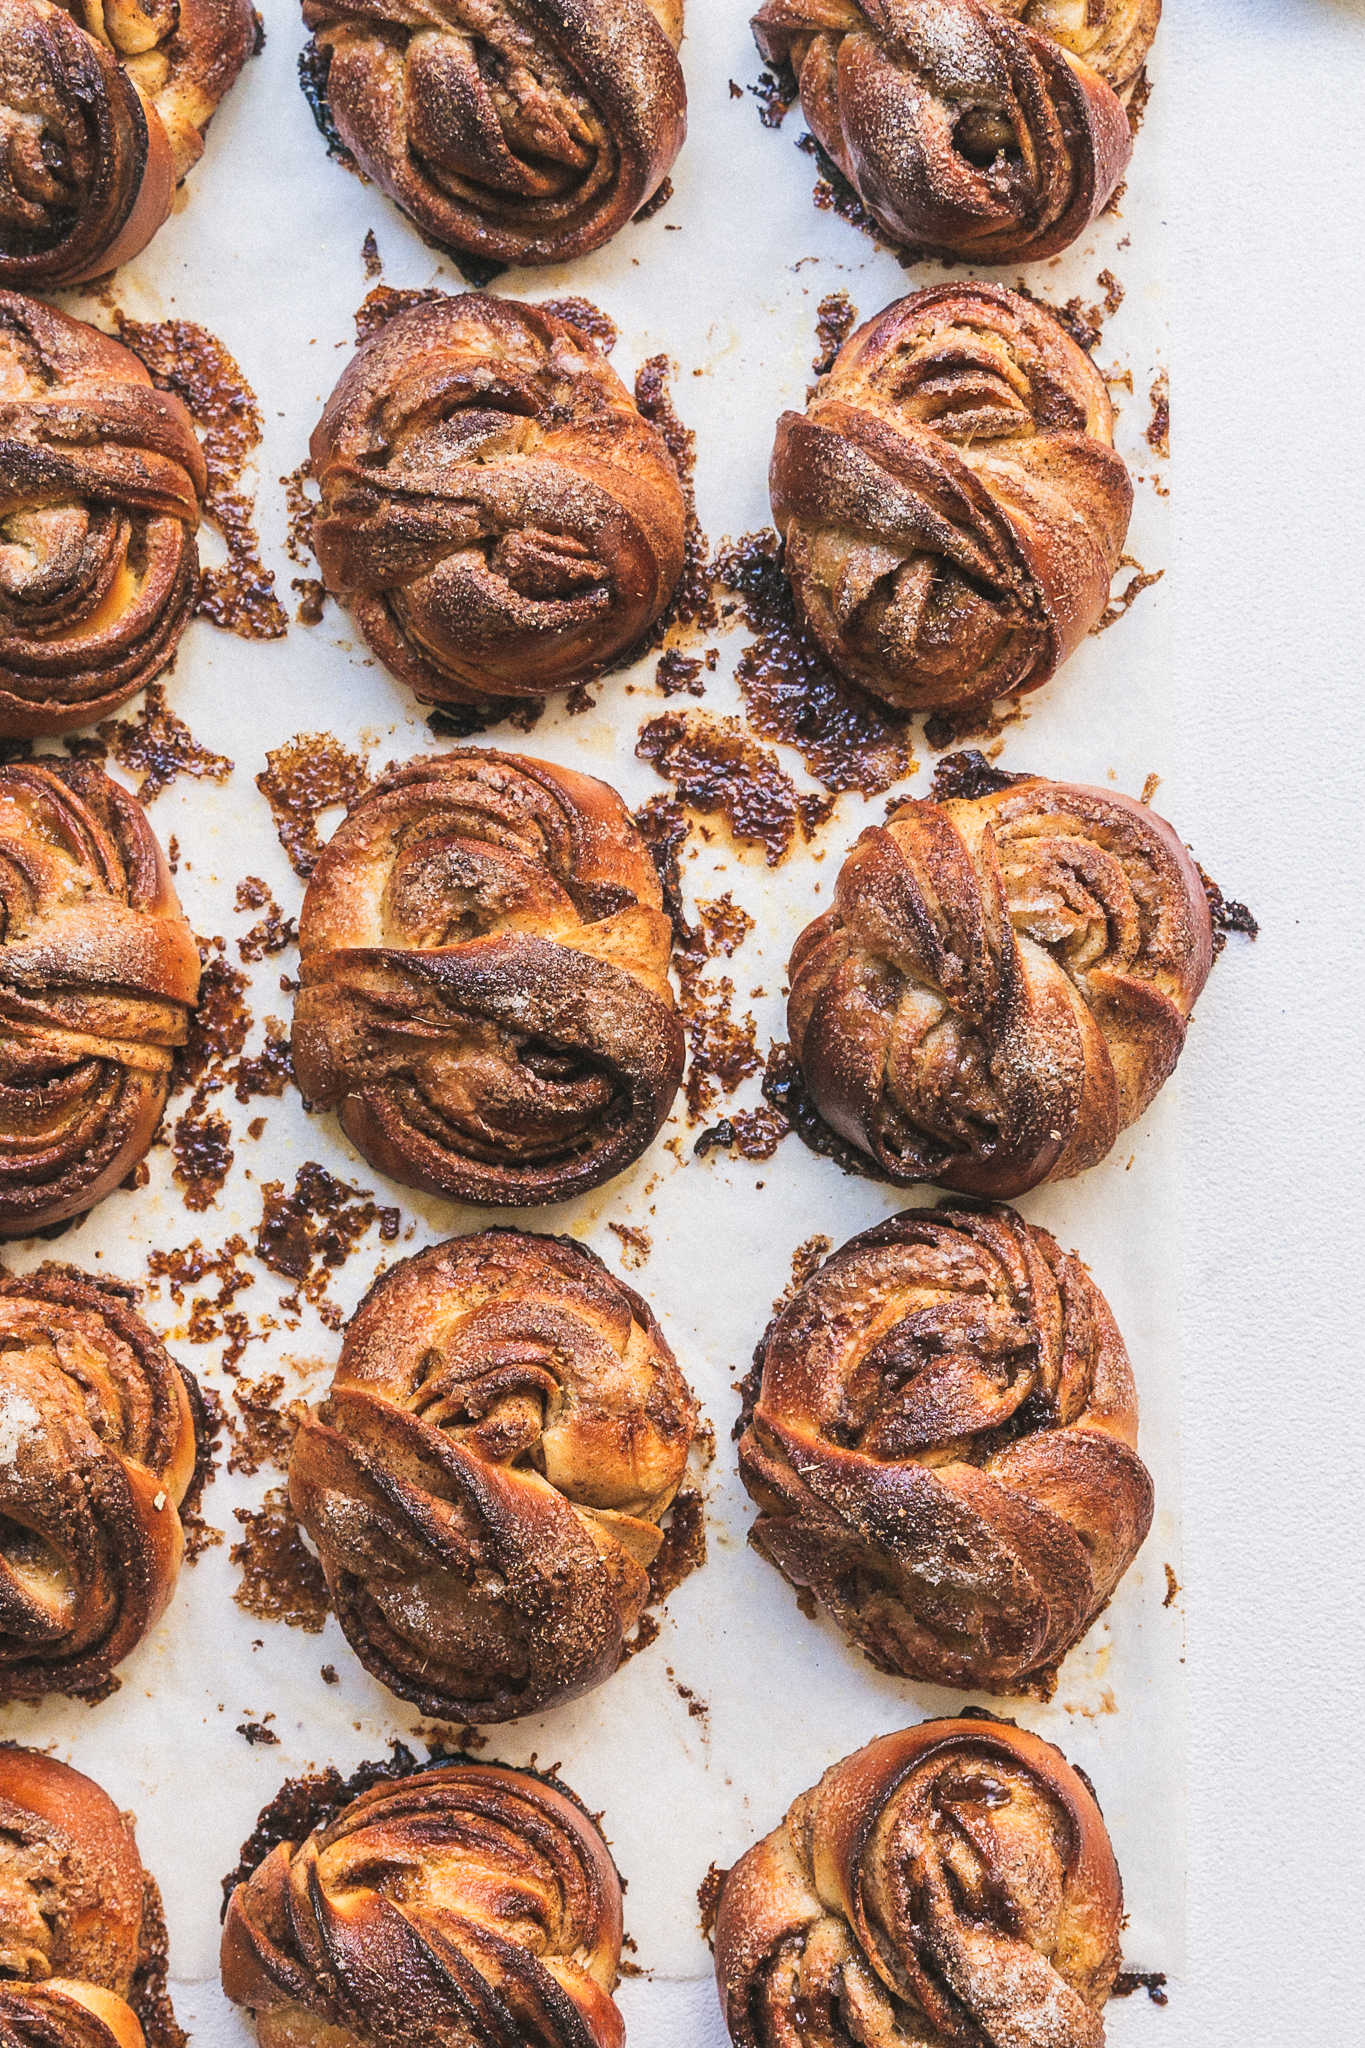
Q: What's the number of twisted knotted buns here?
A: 15